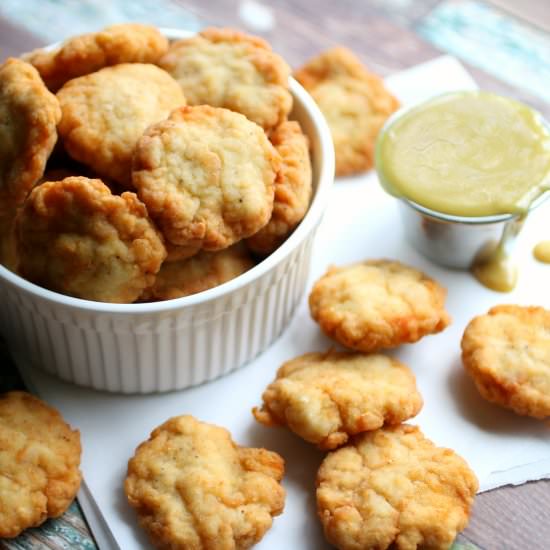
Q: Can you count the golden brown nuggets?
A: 15